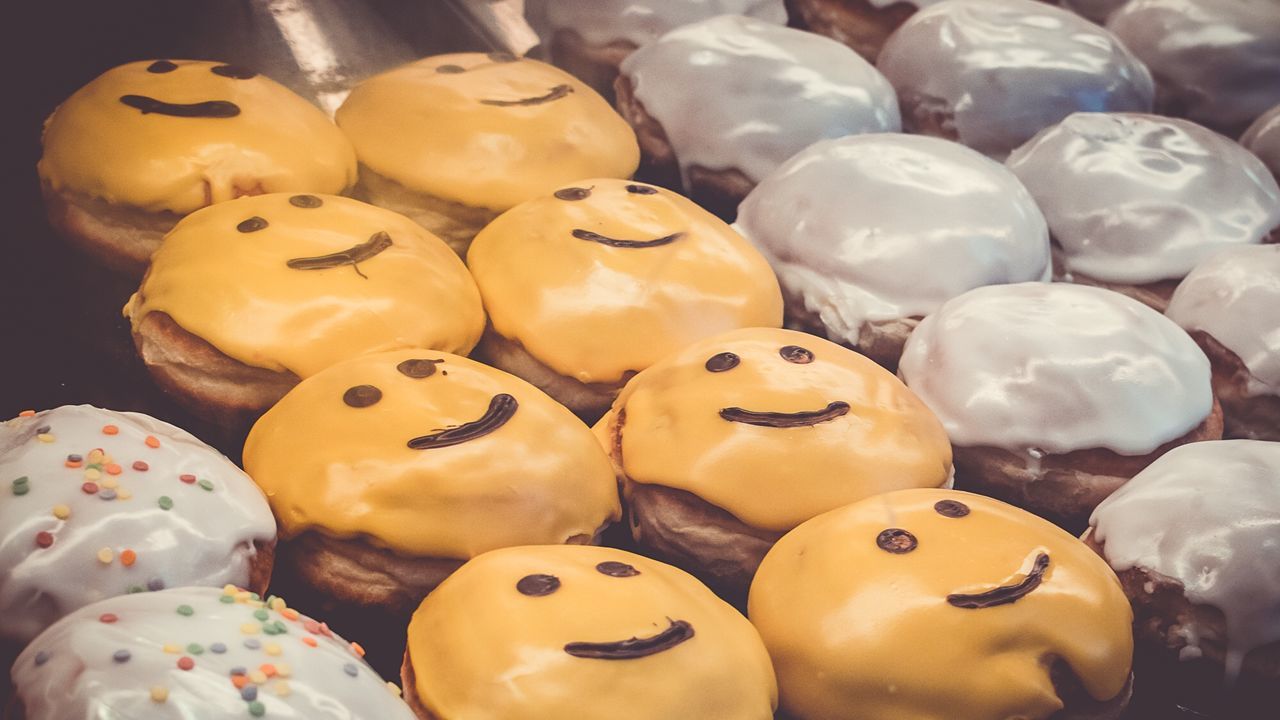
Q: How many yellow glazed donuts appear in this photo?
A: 8